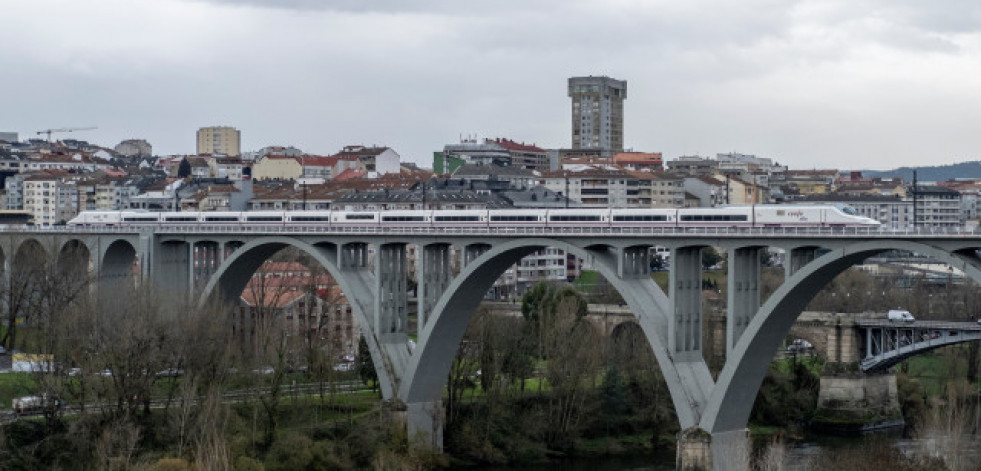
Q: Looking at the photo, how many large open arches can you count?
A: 3